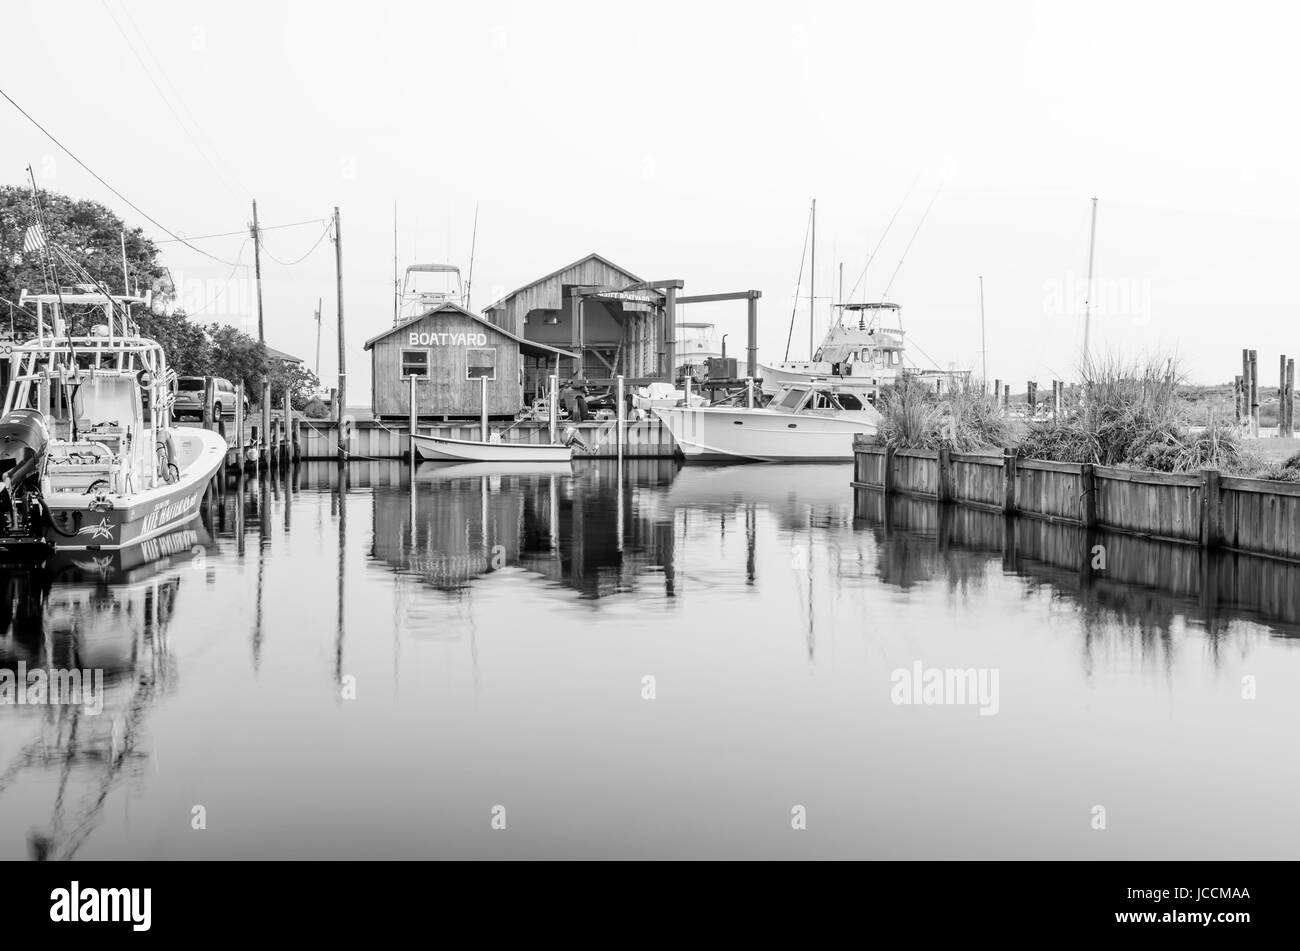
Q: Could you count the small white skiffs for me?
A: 1